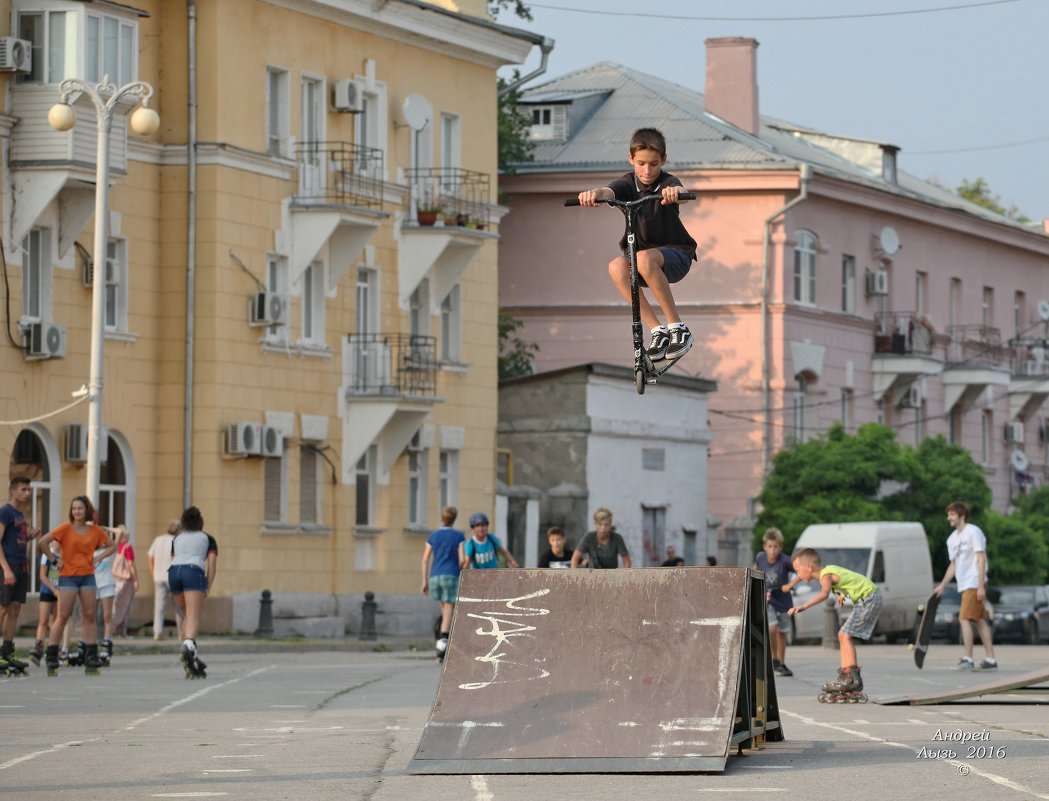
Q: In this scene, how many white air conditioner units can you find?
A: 11